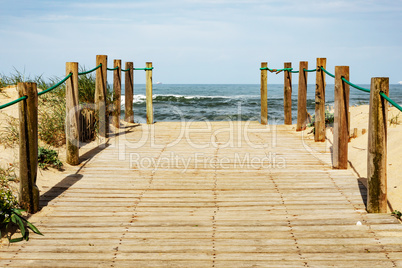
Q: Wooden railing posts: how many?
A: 12